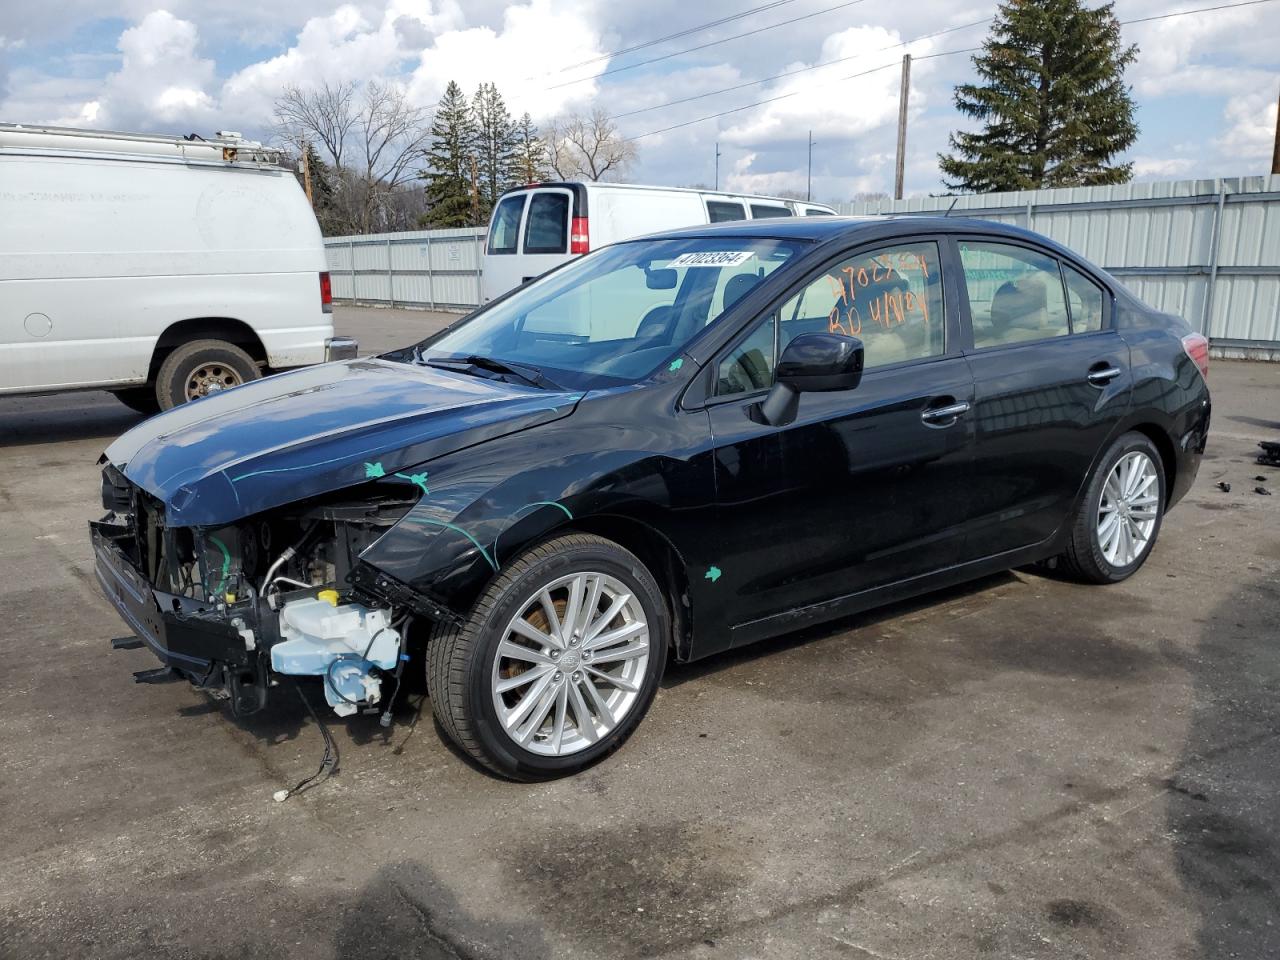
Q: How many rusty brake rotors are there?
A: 1